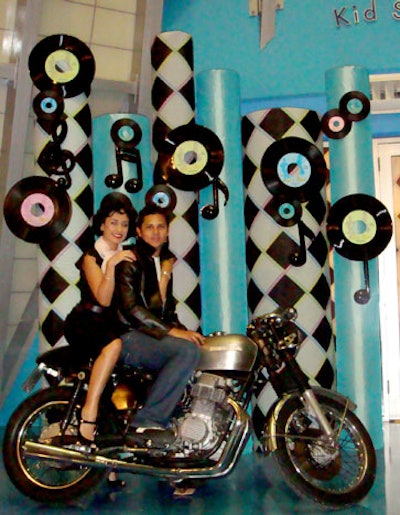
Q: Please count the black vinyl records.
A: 11